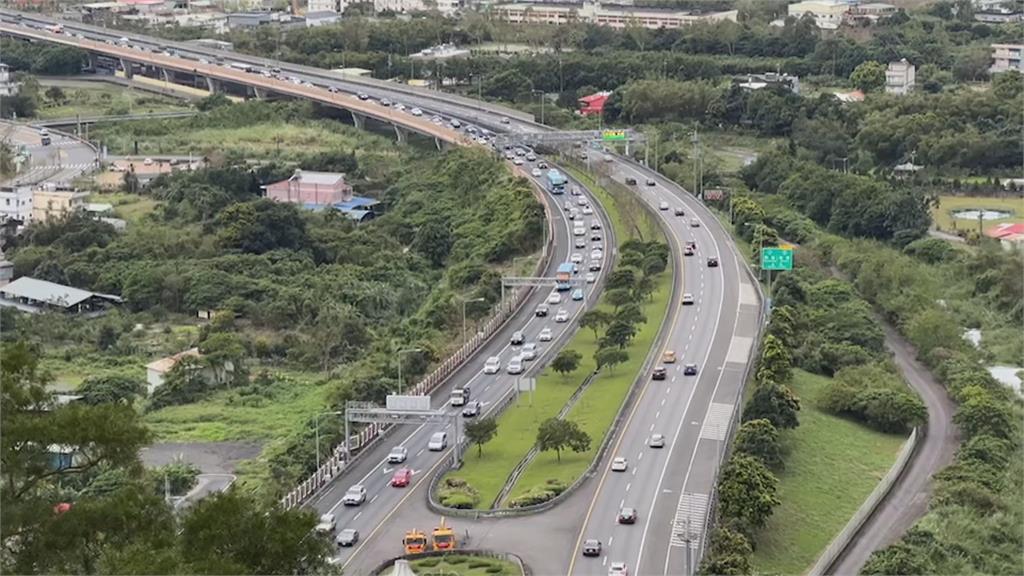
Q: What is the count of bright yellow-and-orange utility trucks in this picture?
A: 2